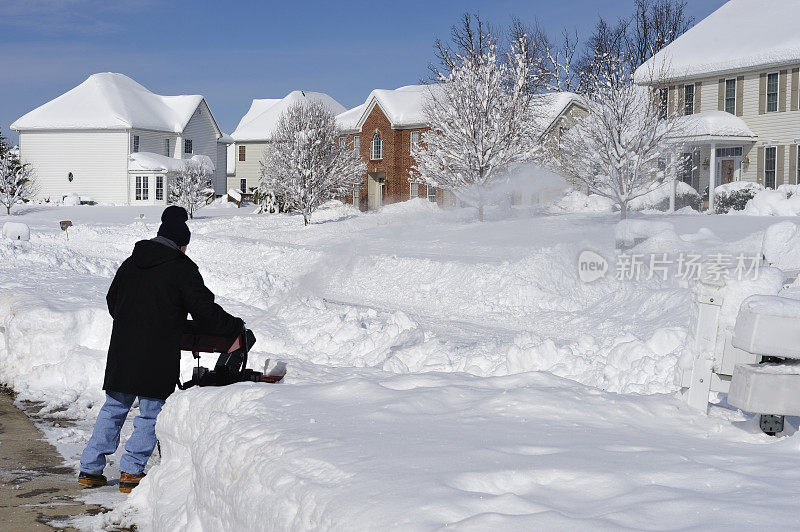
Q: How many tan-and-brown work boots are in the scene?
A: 2